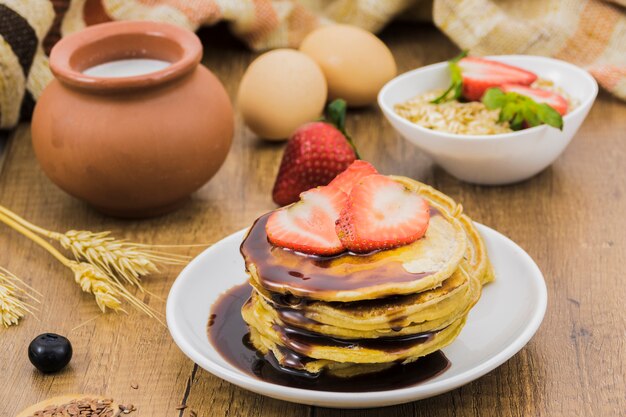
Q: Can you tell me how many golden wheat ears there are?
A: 3